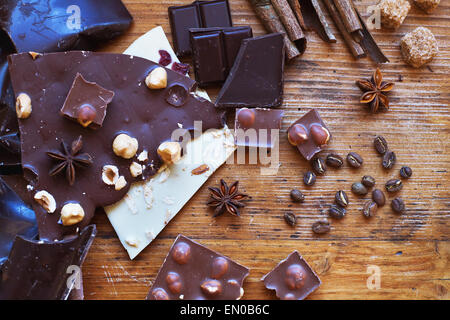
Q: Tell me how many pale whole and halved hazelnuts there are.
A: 7